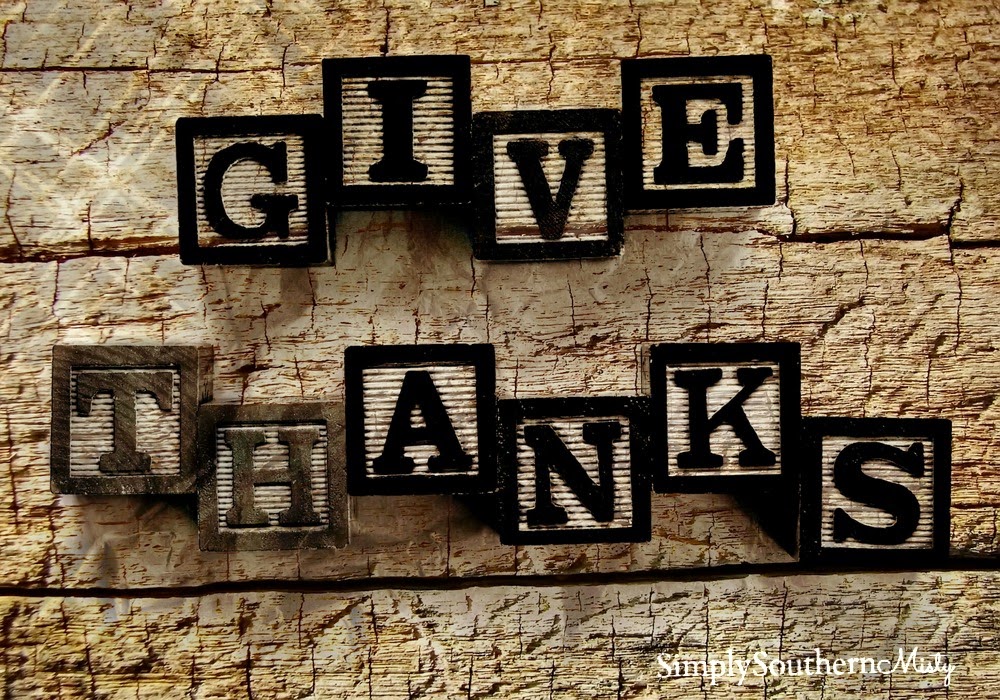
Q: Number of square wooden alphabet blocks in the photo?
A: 10